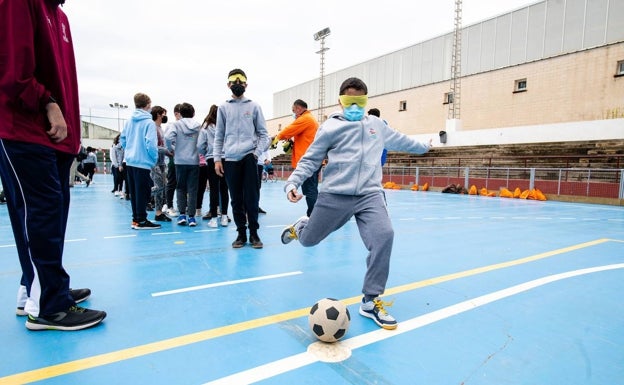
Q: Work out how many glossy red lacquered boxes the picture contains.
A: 0